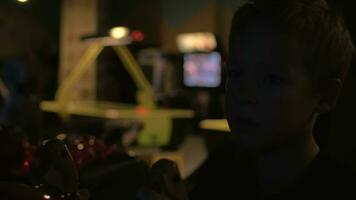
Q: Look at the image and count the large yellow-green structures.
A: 1